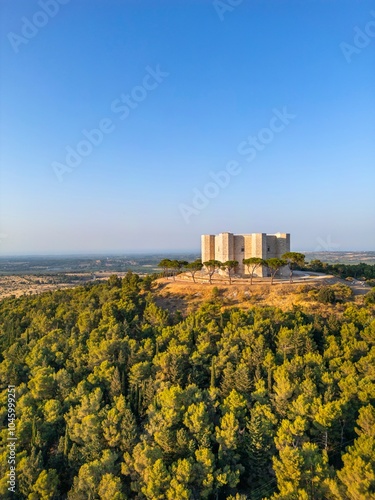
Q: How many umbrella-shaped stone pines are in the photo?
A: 8